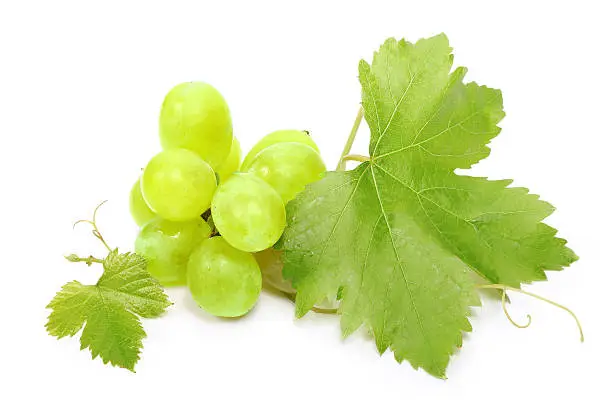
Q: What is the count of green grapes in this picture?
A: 9